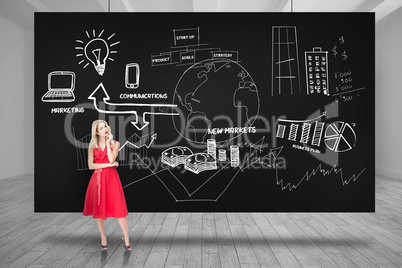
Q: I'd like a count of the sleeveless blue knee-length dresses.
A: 0